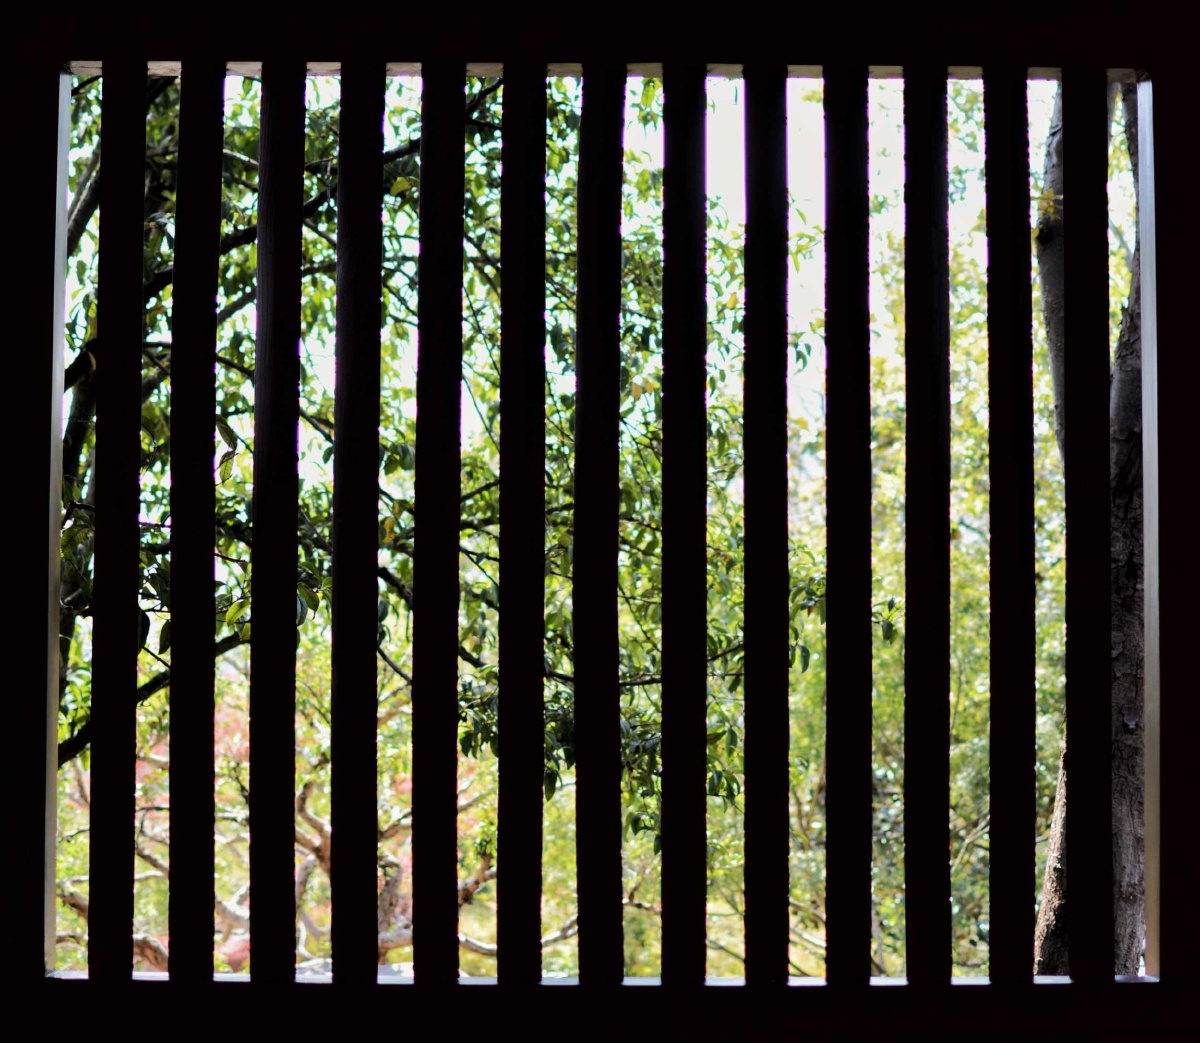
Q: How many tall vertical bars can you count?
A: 13